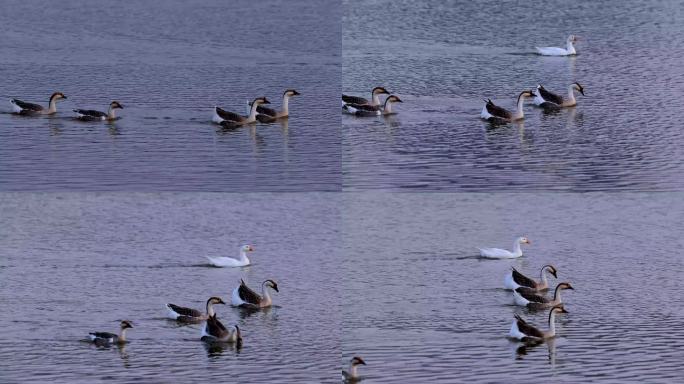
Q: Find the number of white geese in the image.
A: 3